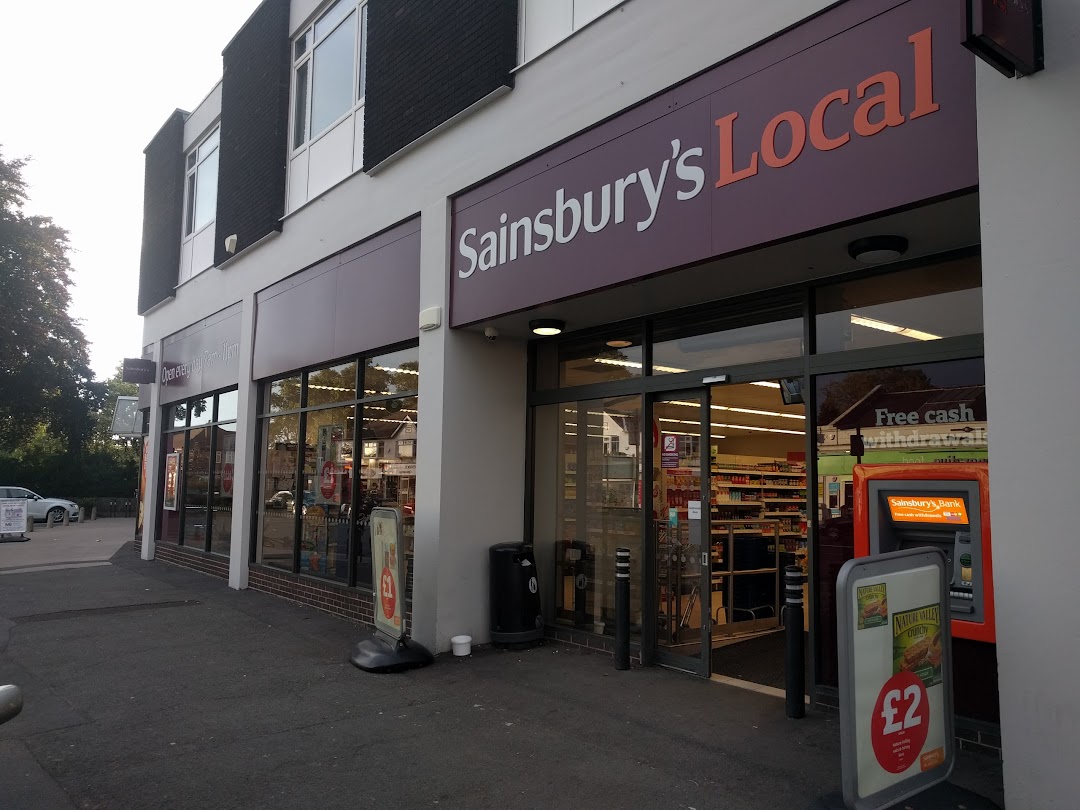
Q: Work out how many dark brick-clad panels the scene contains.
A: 3